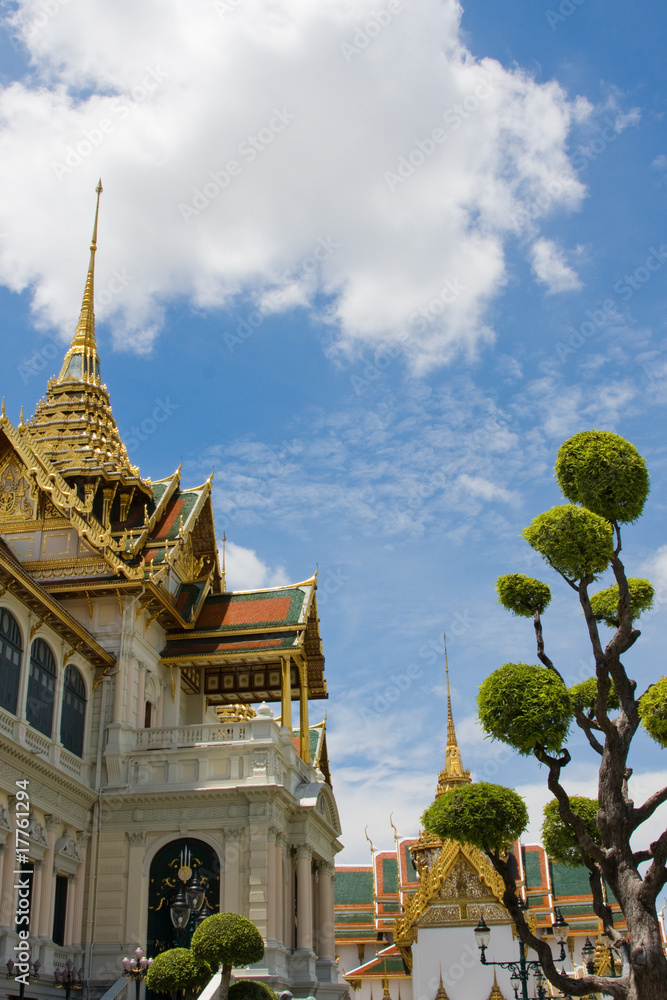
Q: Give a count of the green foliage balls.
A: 12